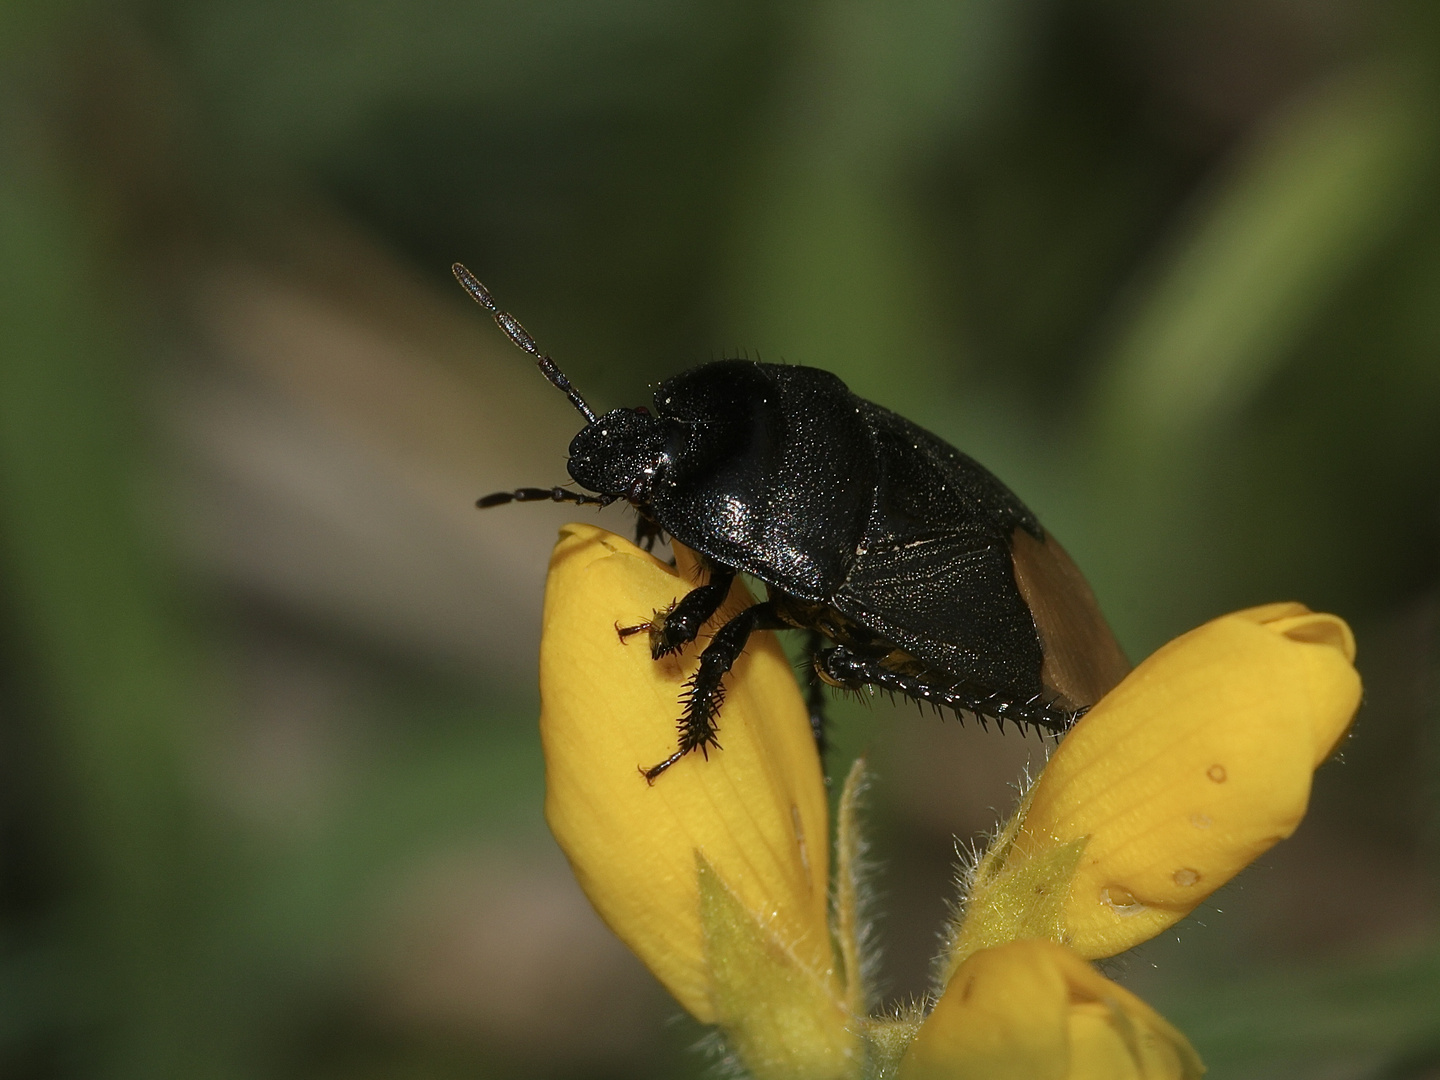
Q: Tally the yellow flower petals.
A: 3